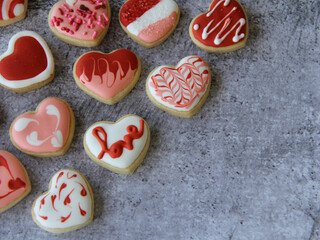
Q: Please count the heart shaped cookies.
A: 11